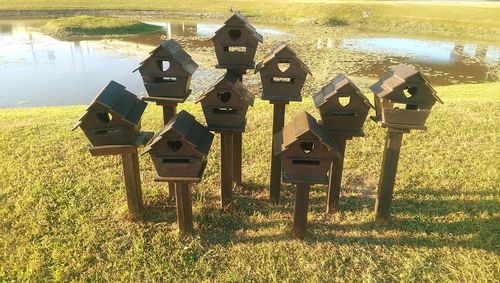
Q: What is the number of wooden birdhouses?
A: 9